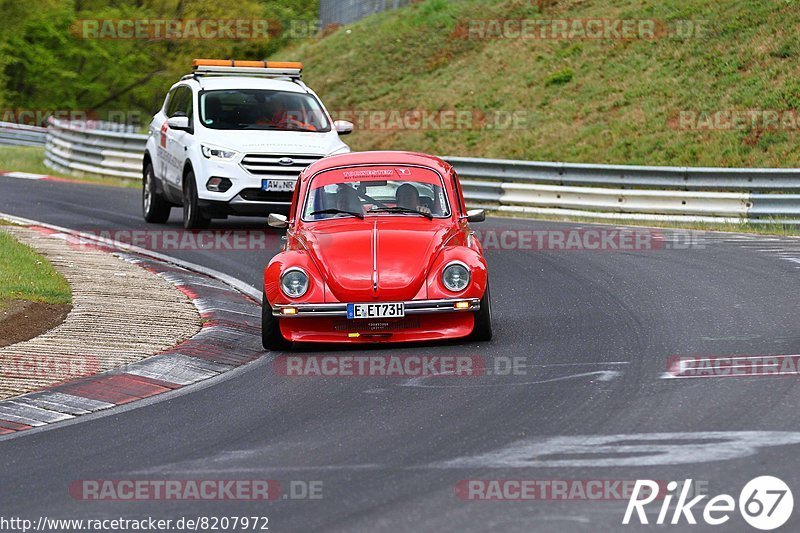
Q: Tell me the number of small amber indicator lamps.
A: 2